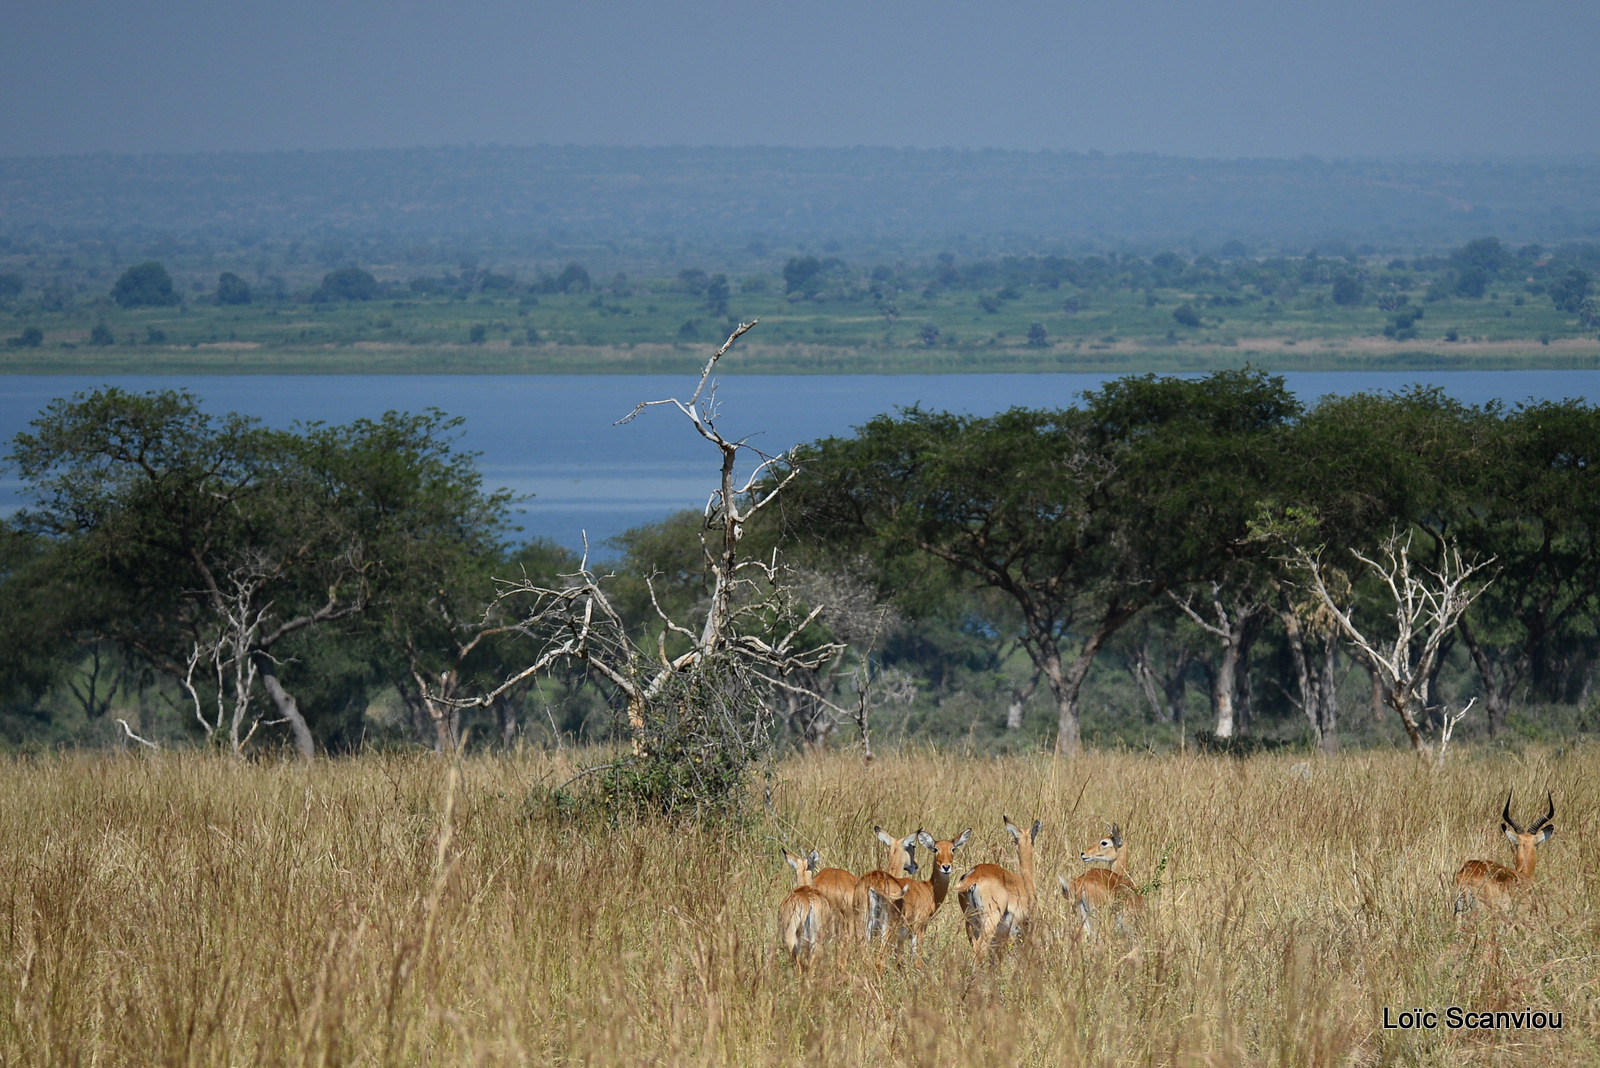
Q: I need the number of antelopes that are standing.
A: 6